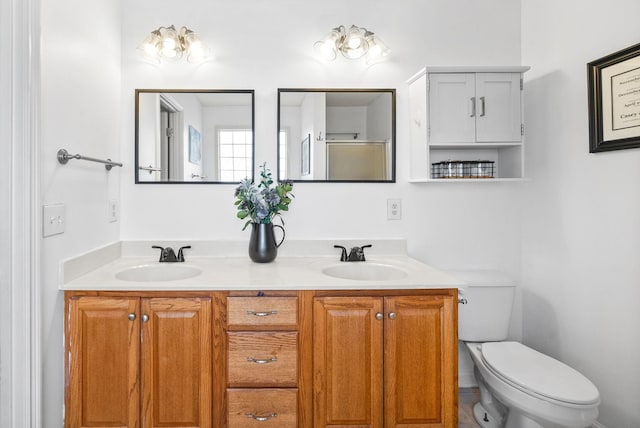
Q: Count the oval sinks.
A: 2